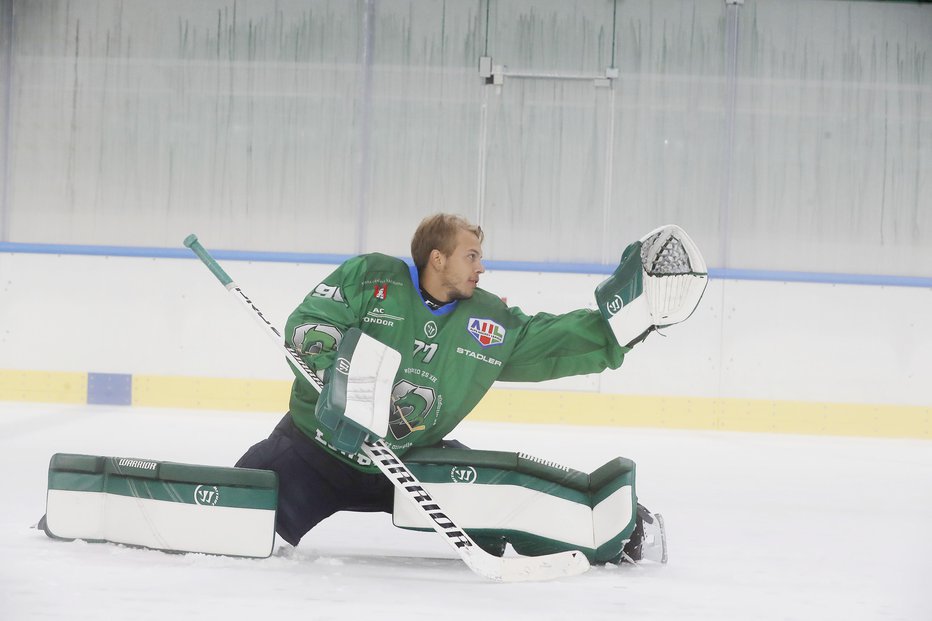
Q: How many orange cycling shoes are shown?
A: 0